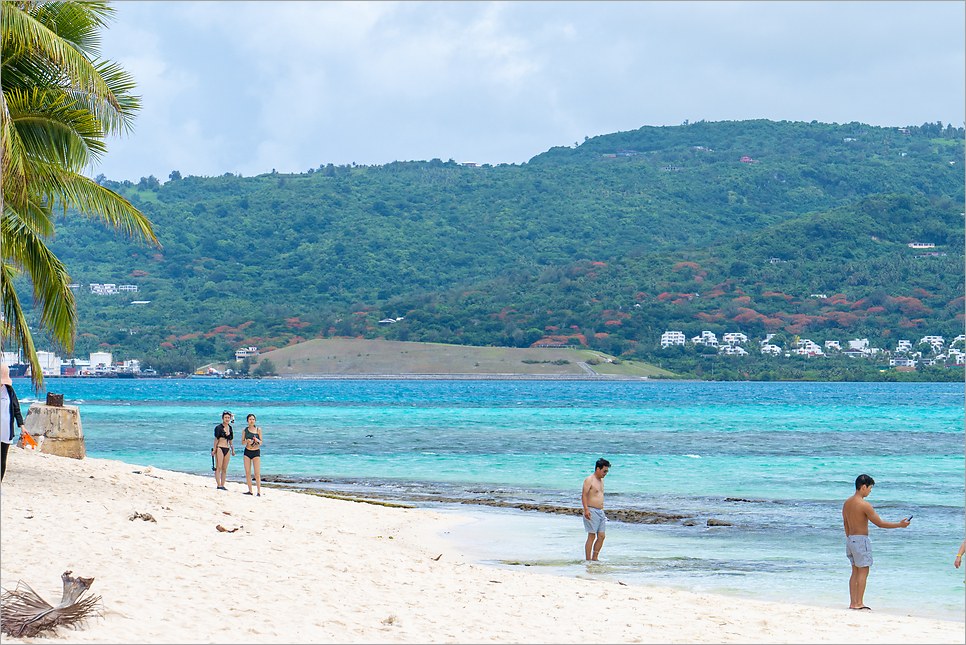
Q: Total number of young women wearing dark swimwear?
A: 2